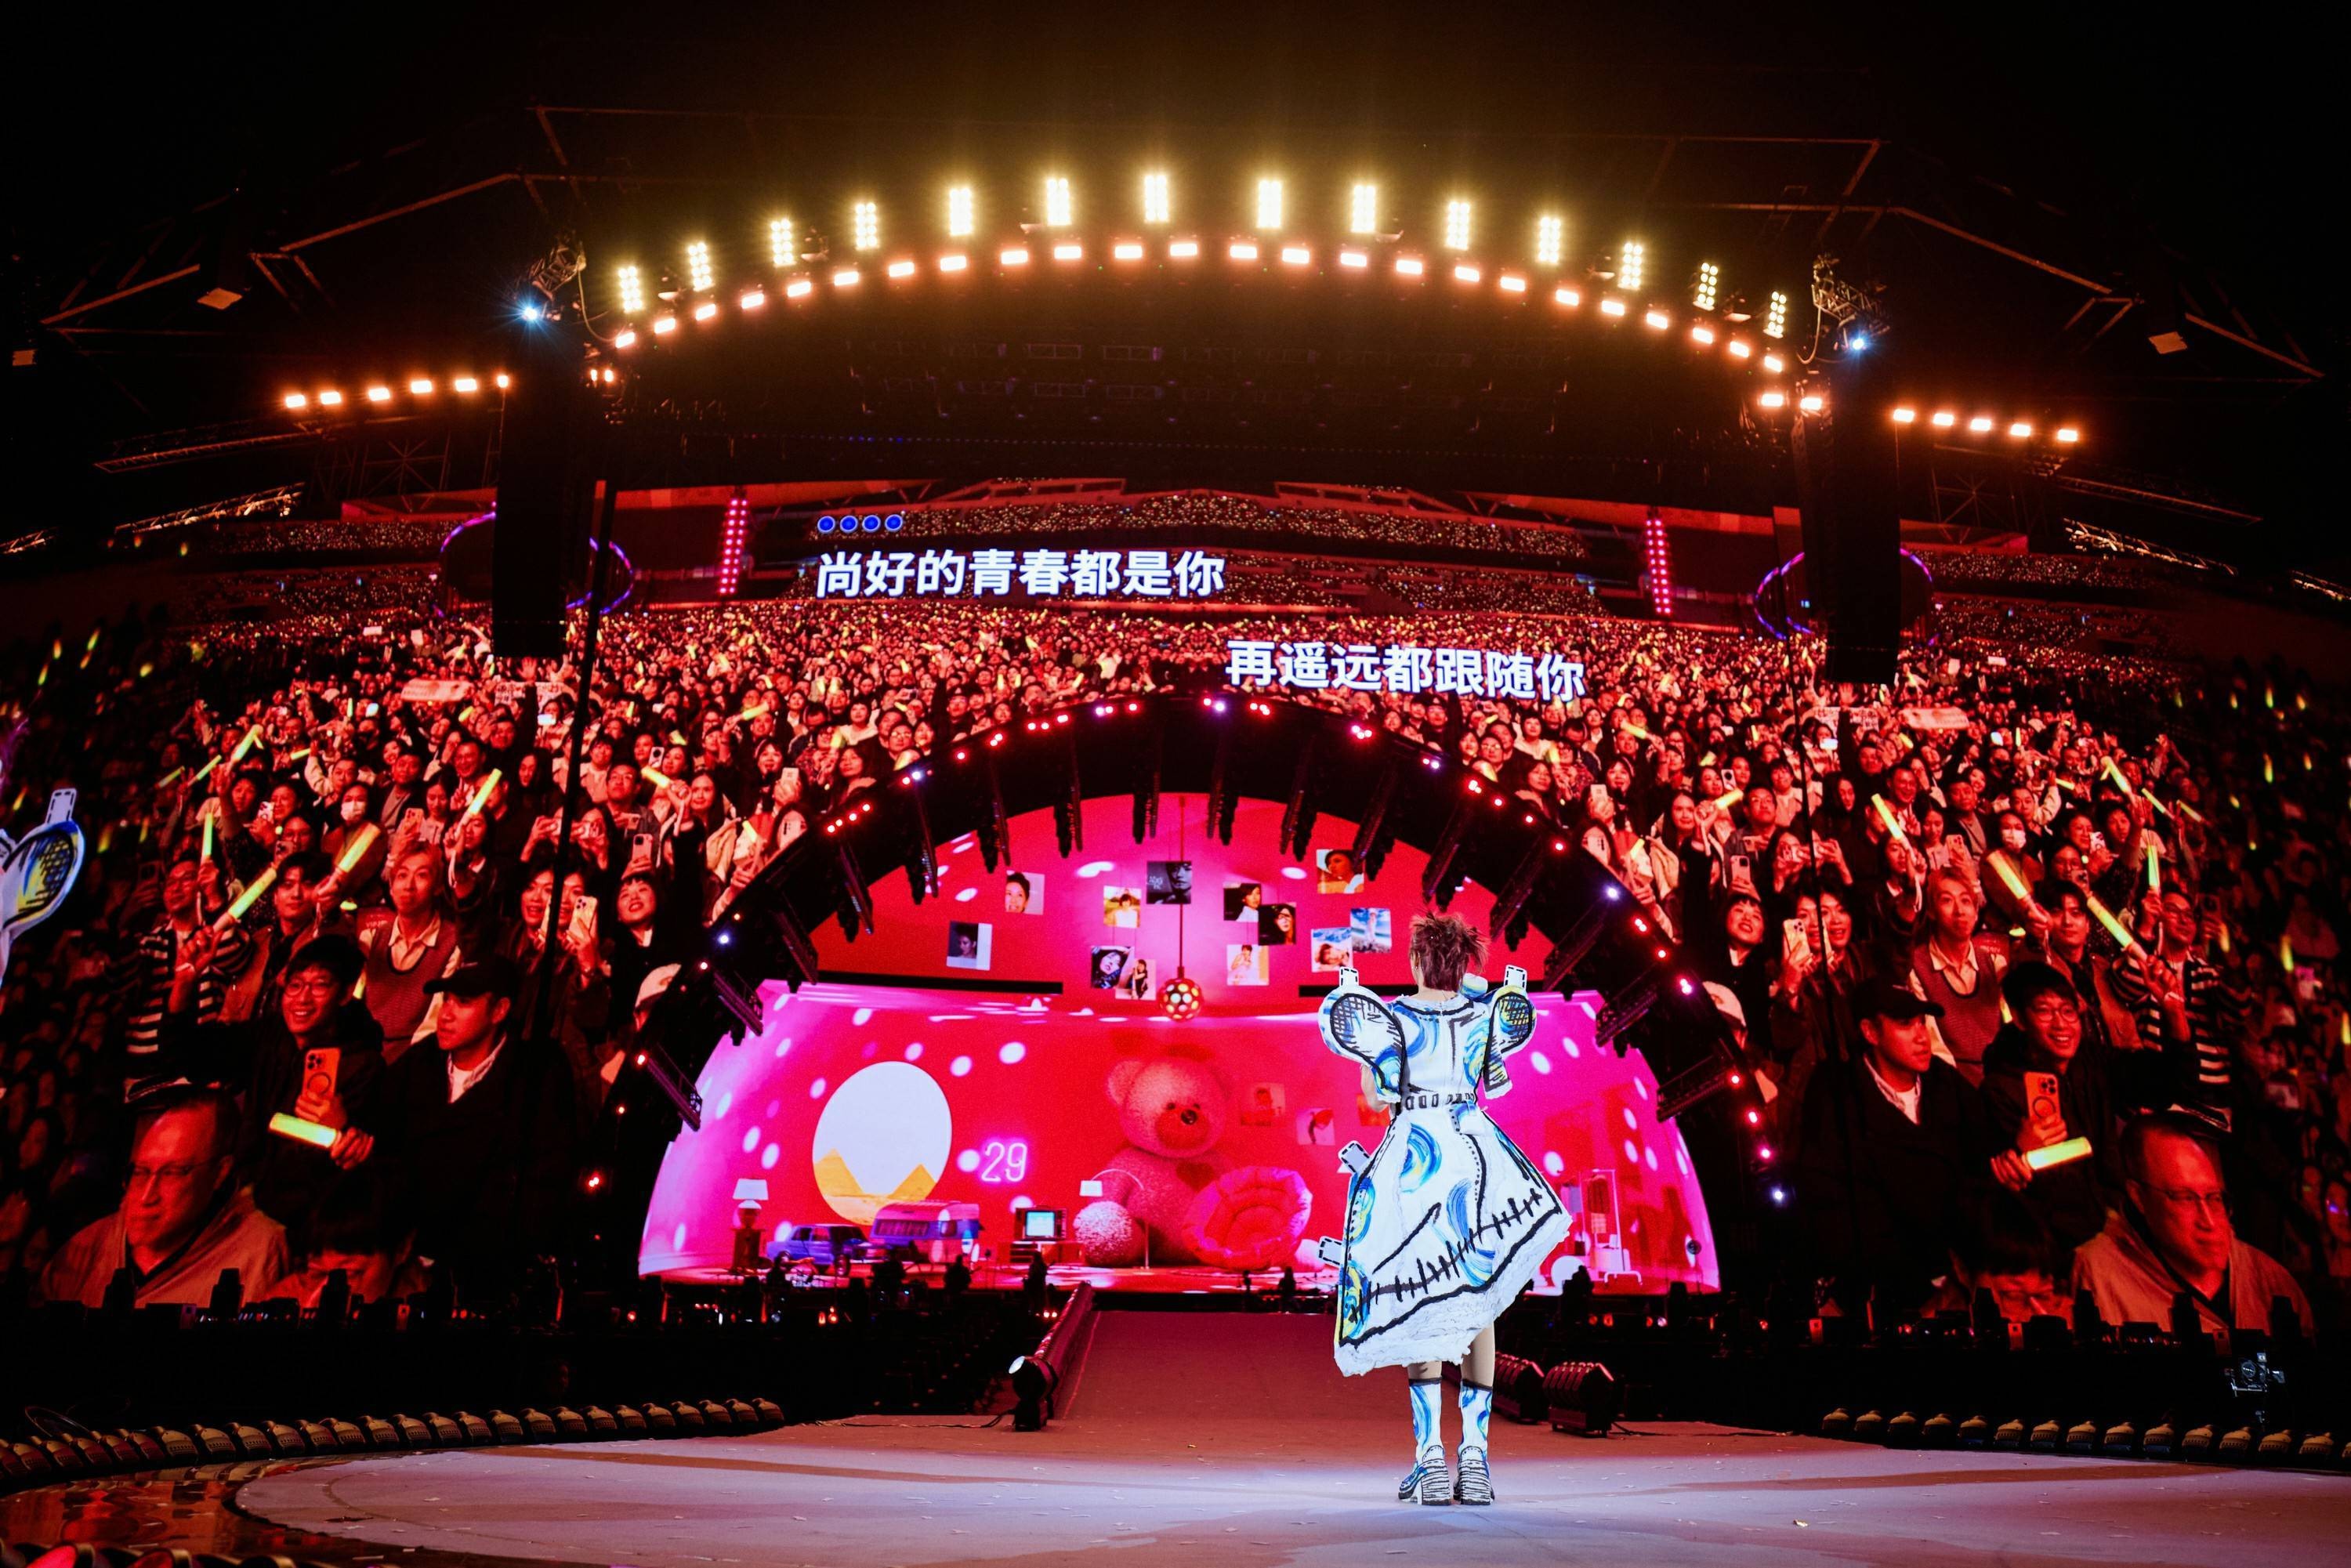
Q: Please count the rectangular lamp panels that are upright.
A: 14